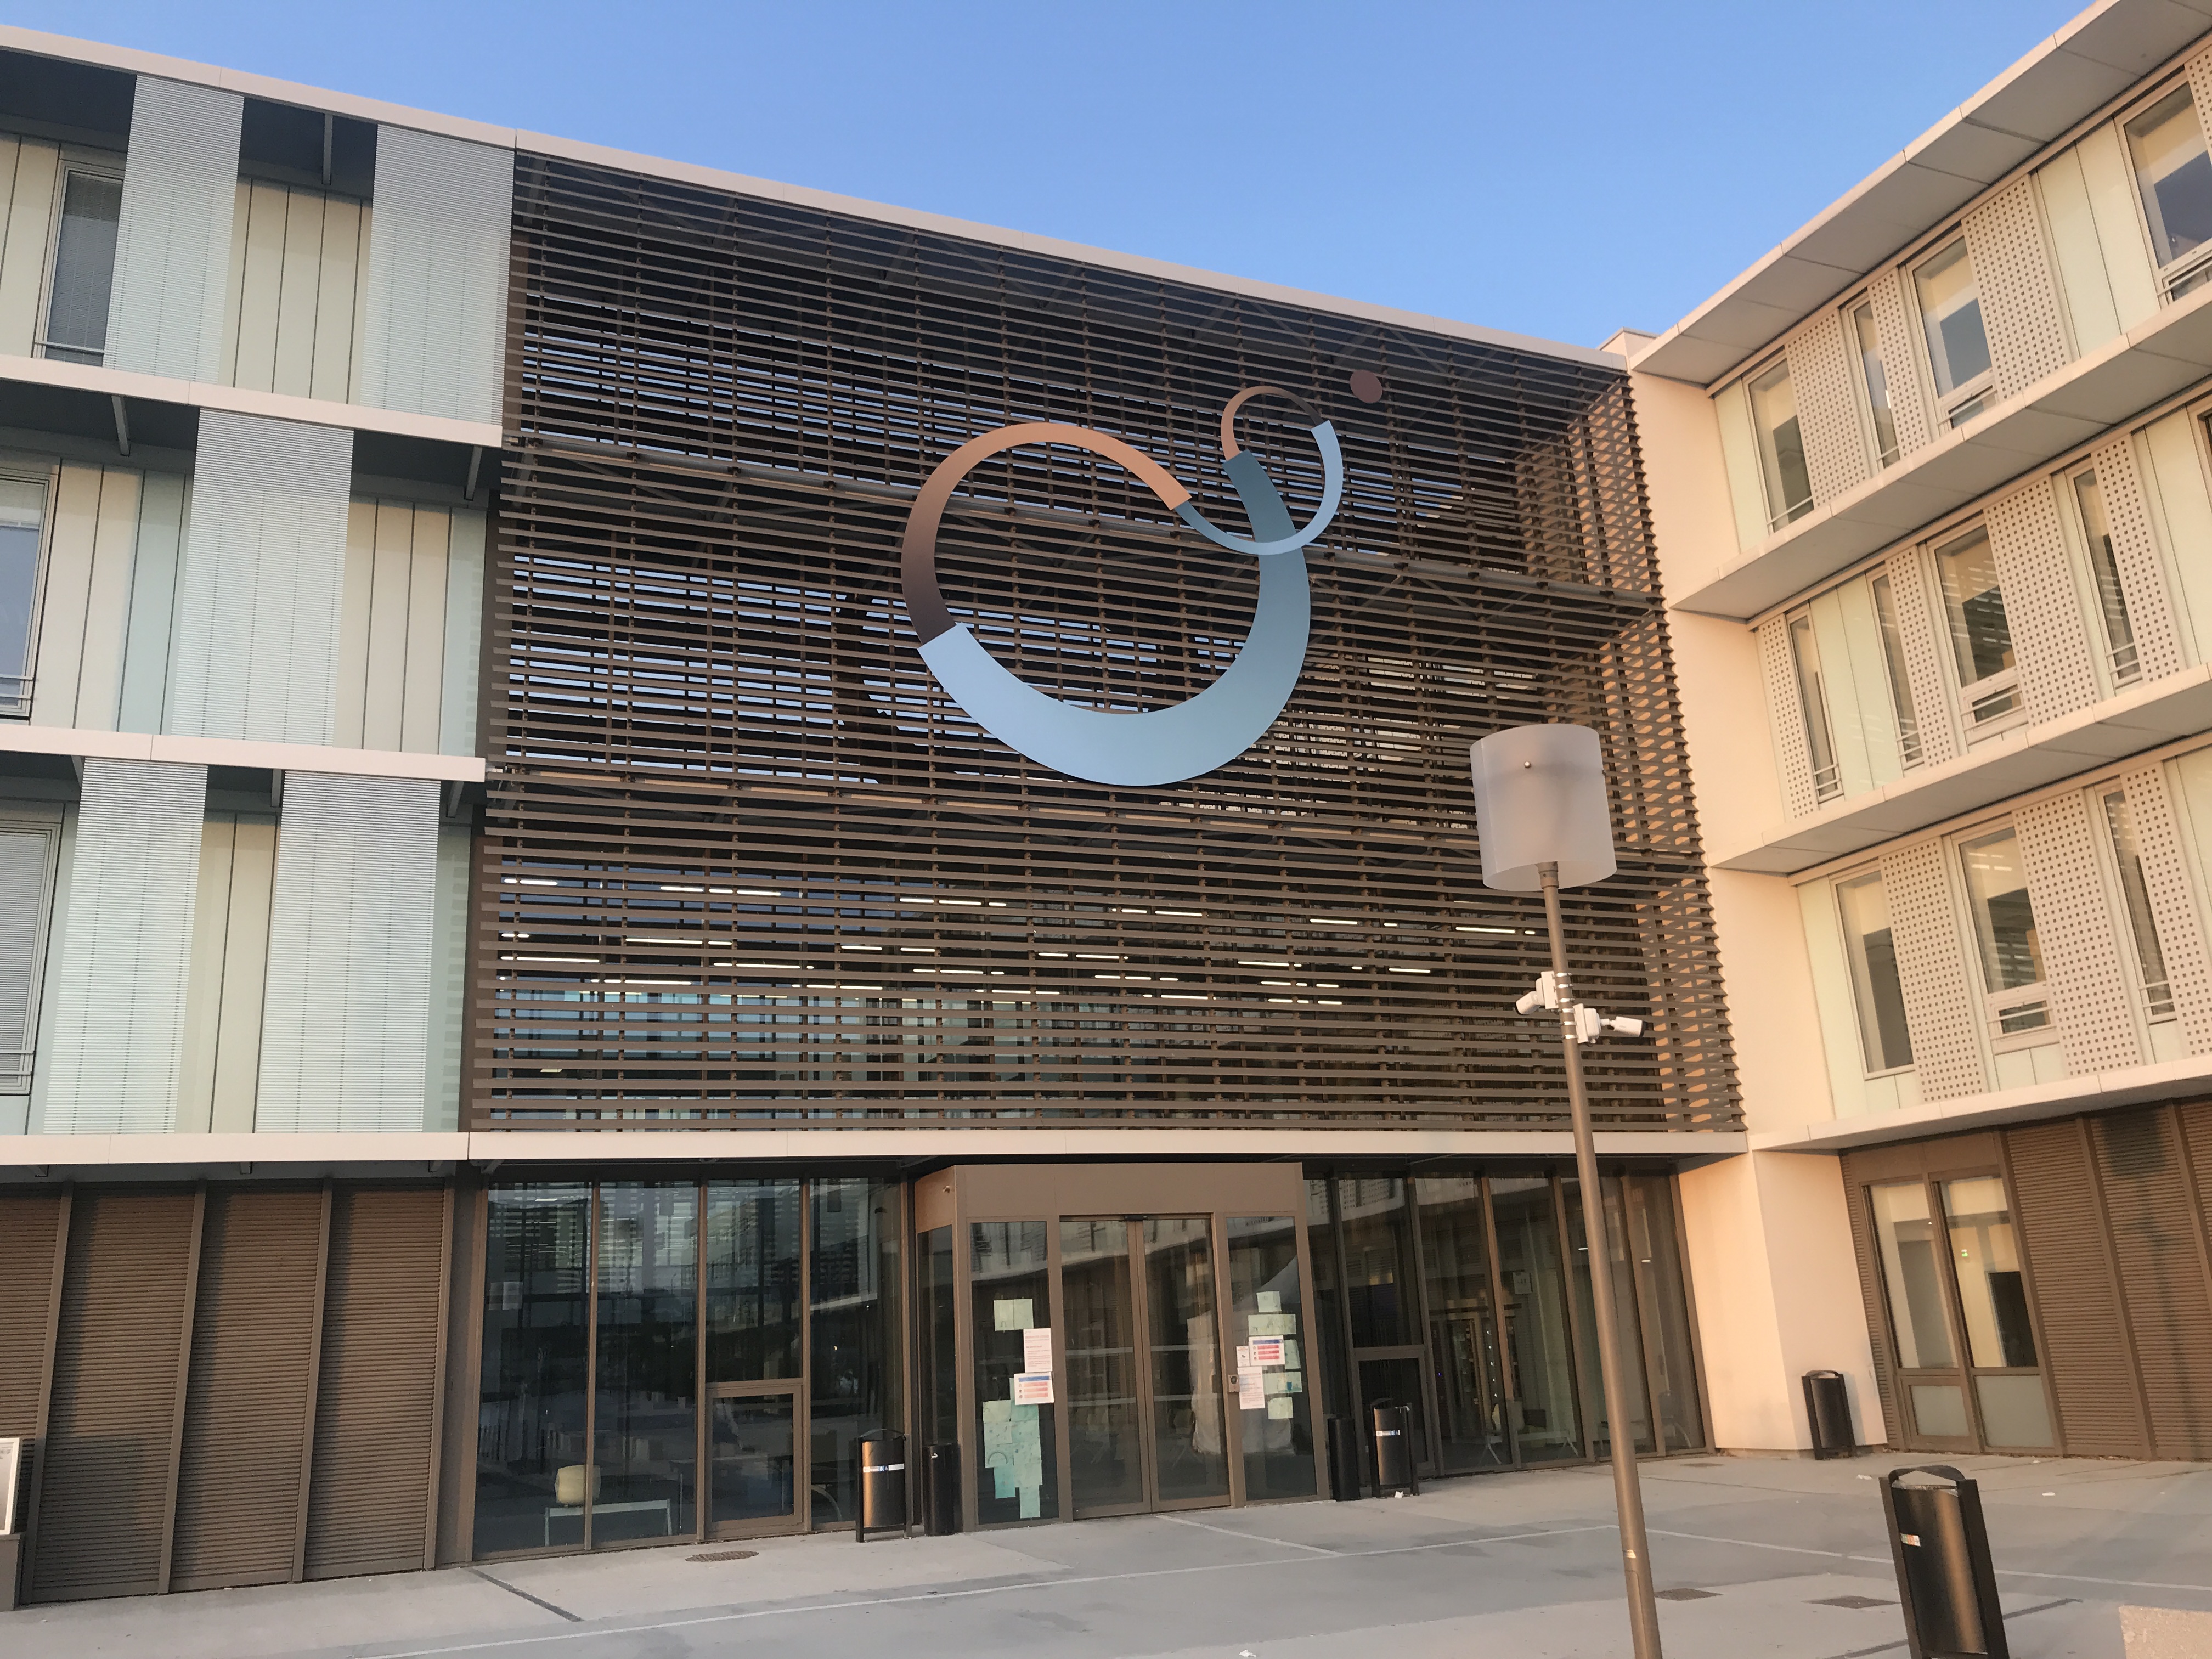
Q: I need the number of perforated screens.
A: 11